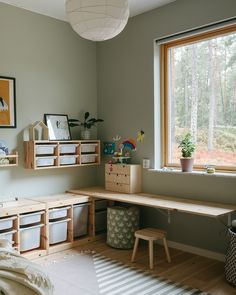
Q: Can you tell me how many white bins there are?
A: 13